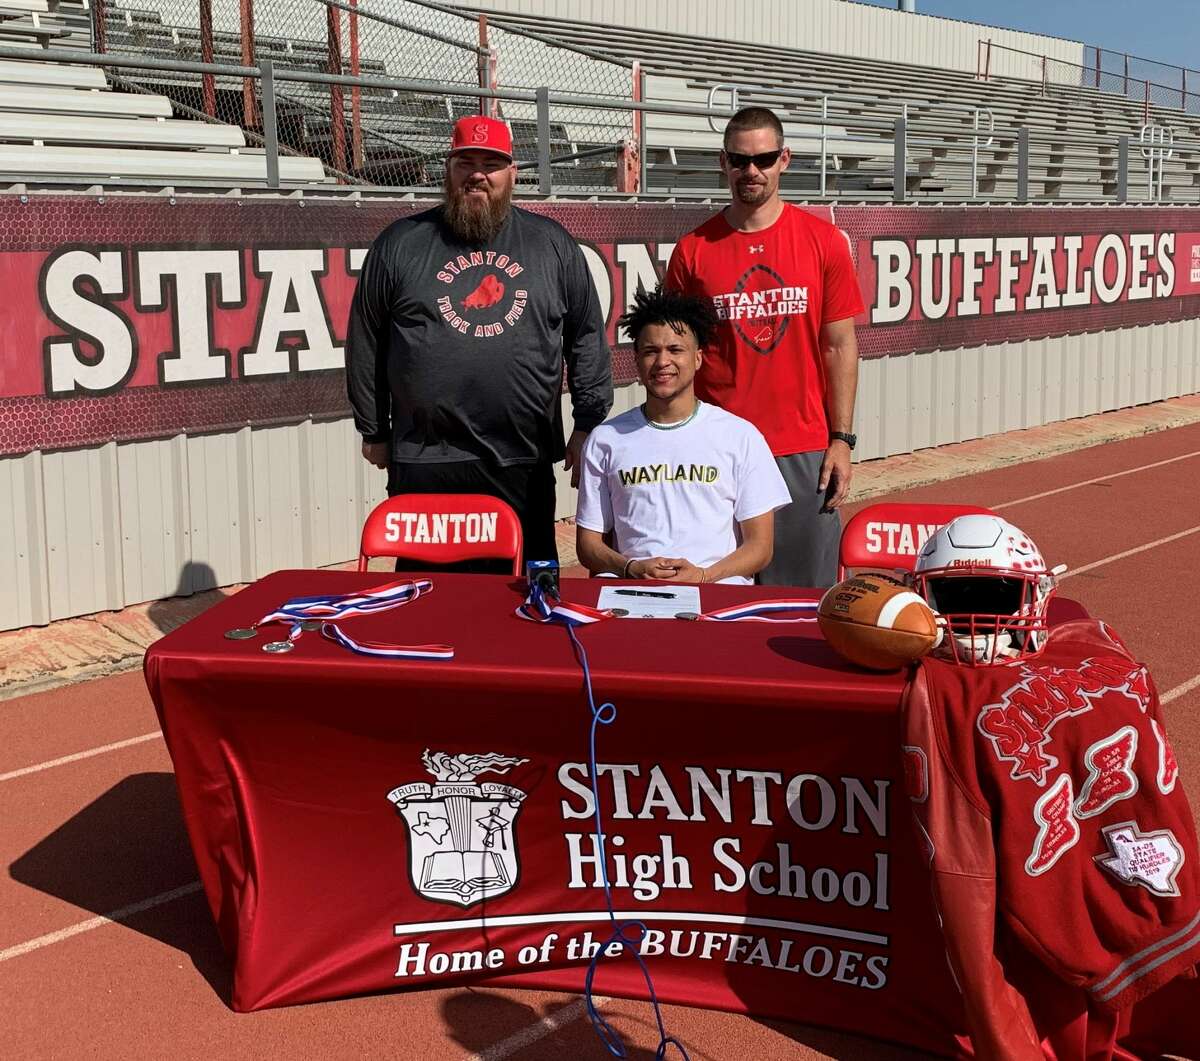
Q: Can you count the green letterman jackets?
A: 0